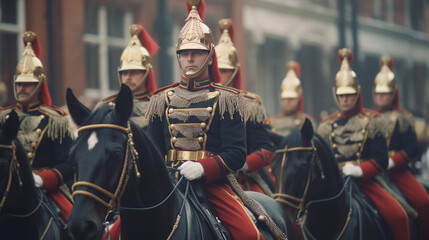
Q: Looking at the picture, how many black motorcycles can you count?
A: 0